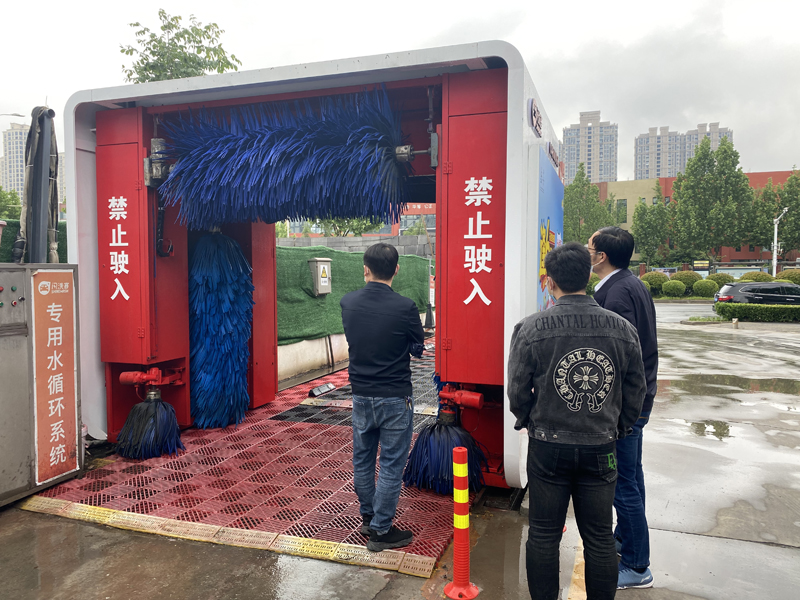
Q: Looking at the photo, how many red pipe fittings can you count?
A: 2